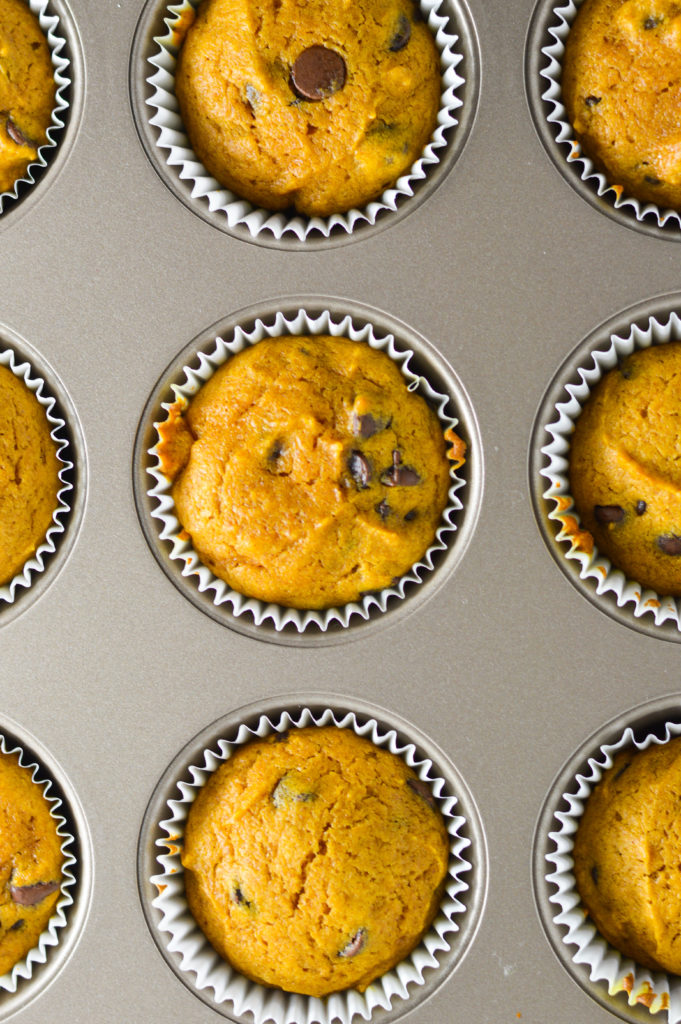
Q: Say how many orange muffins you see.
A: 9